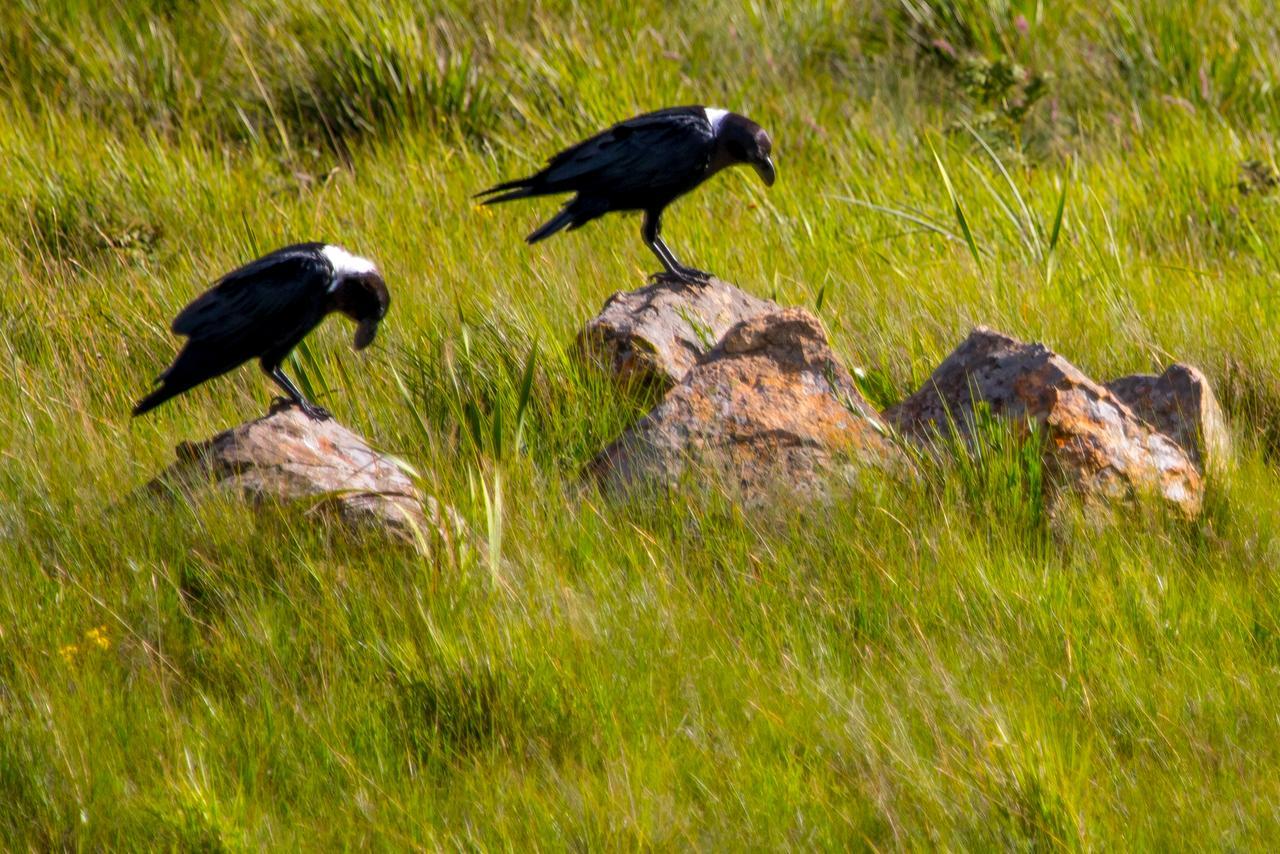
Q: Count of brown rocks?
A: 5